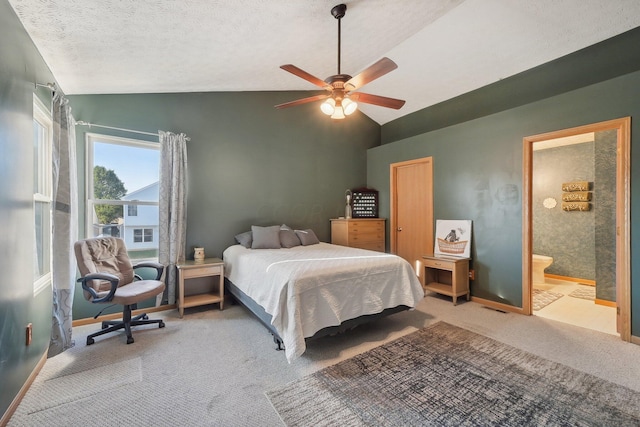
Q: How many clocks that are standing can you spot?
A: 0